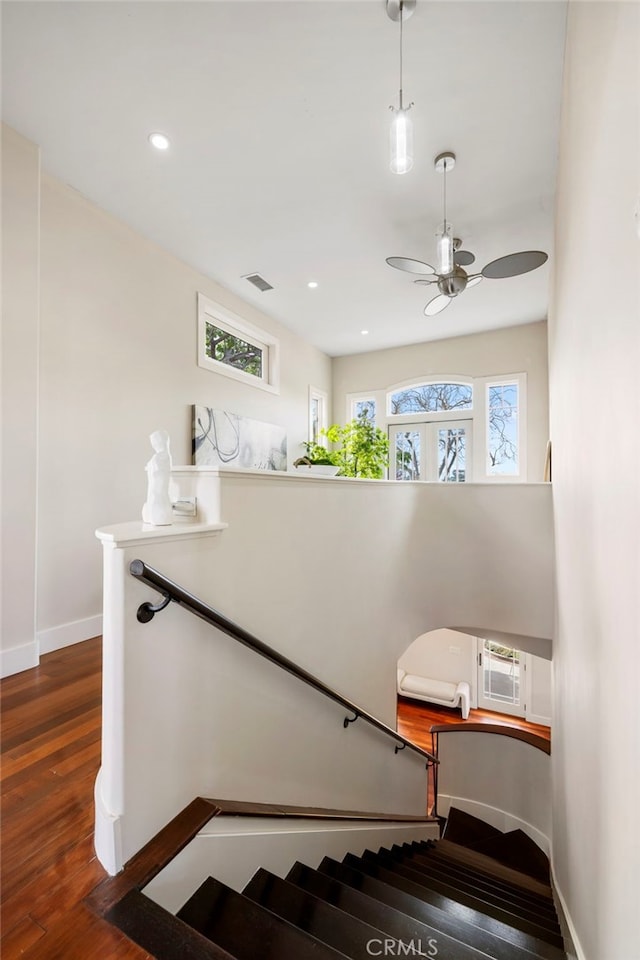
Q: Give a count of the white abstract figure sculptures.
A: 1